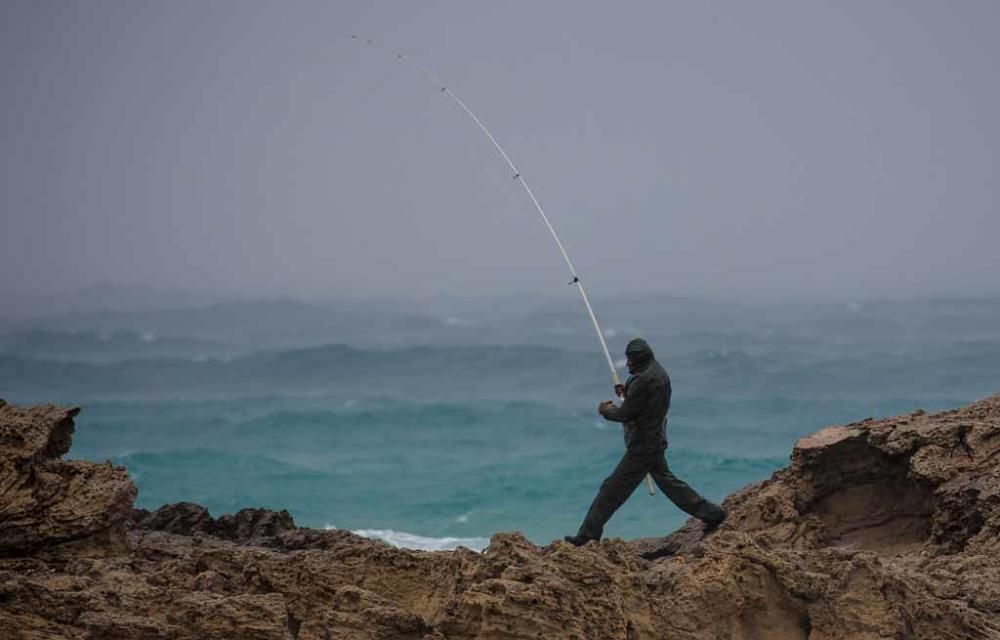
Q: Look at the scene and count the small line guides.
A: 6